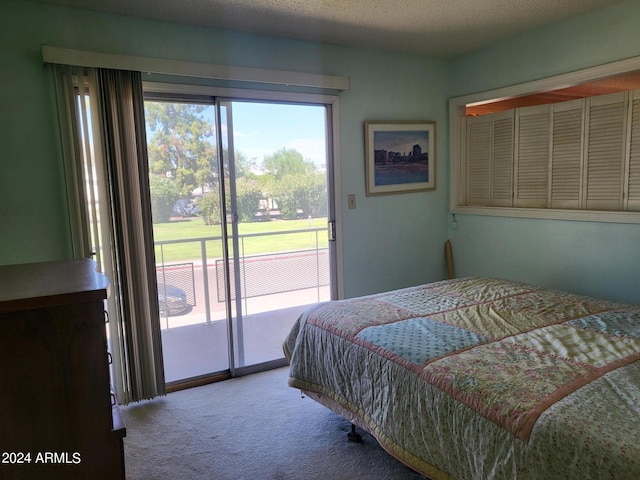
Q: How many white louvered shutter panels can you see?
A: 6